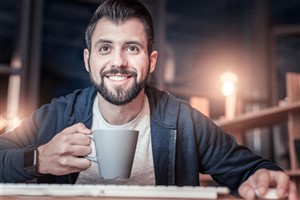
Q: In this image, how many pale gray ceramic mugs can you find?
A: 1